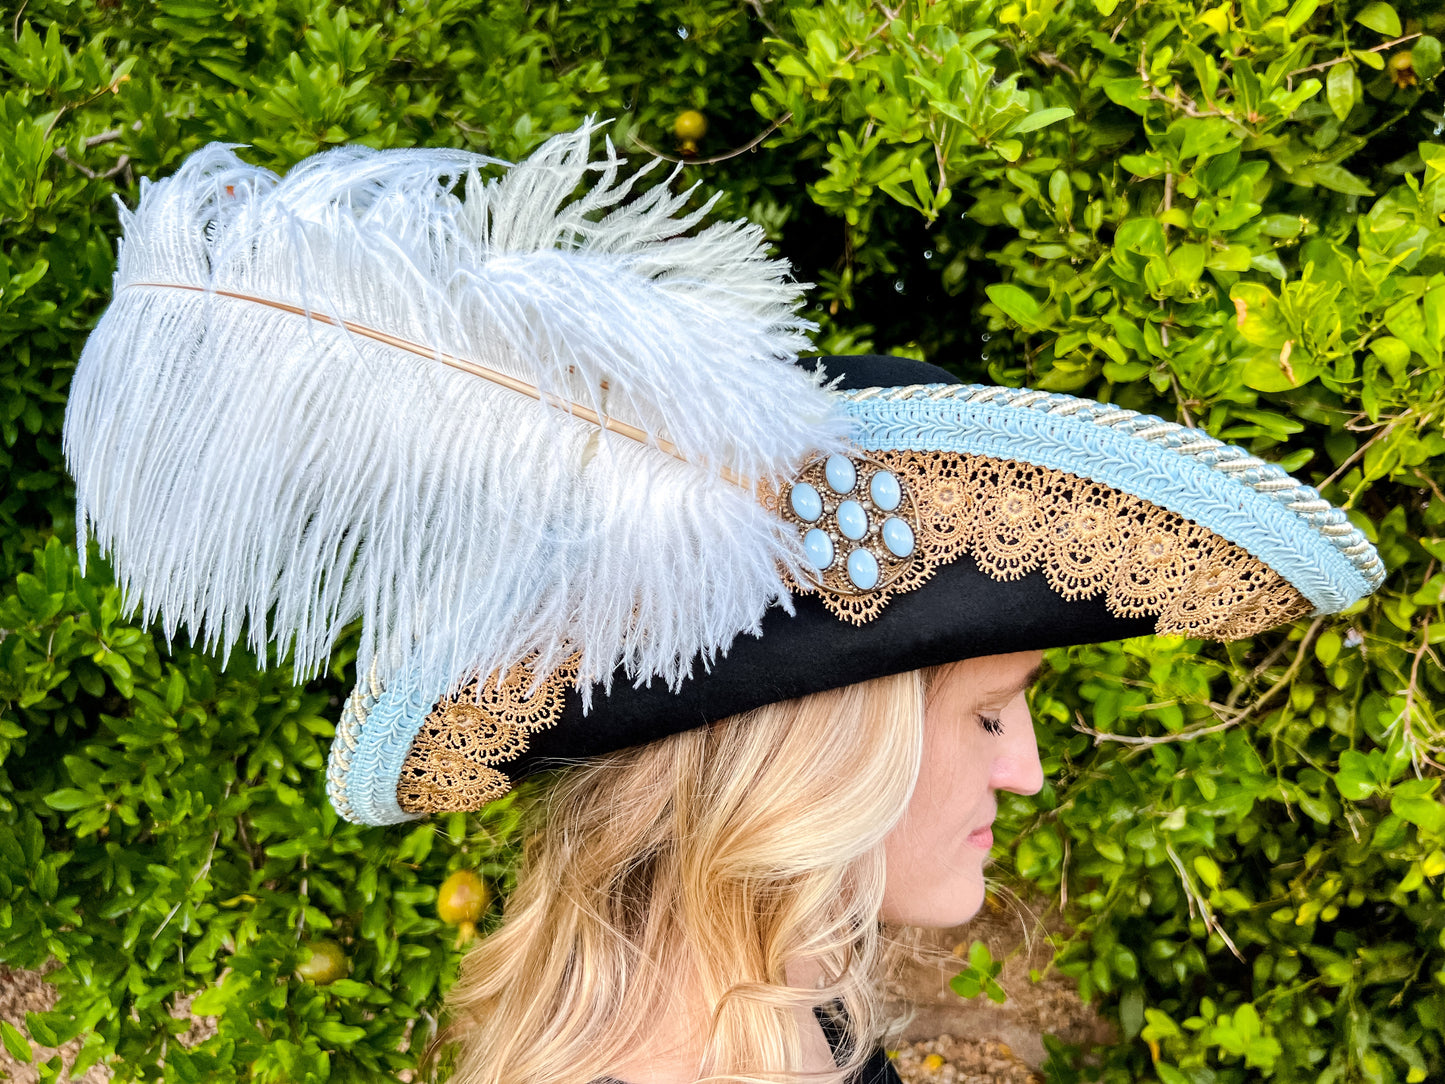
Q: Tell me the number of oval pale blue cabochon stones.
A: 7